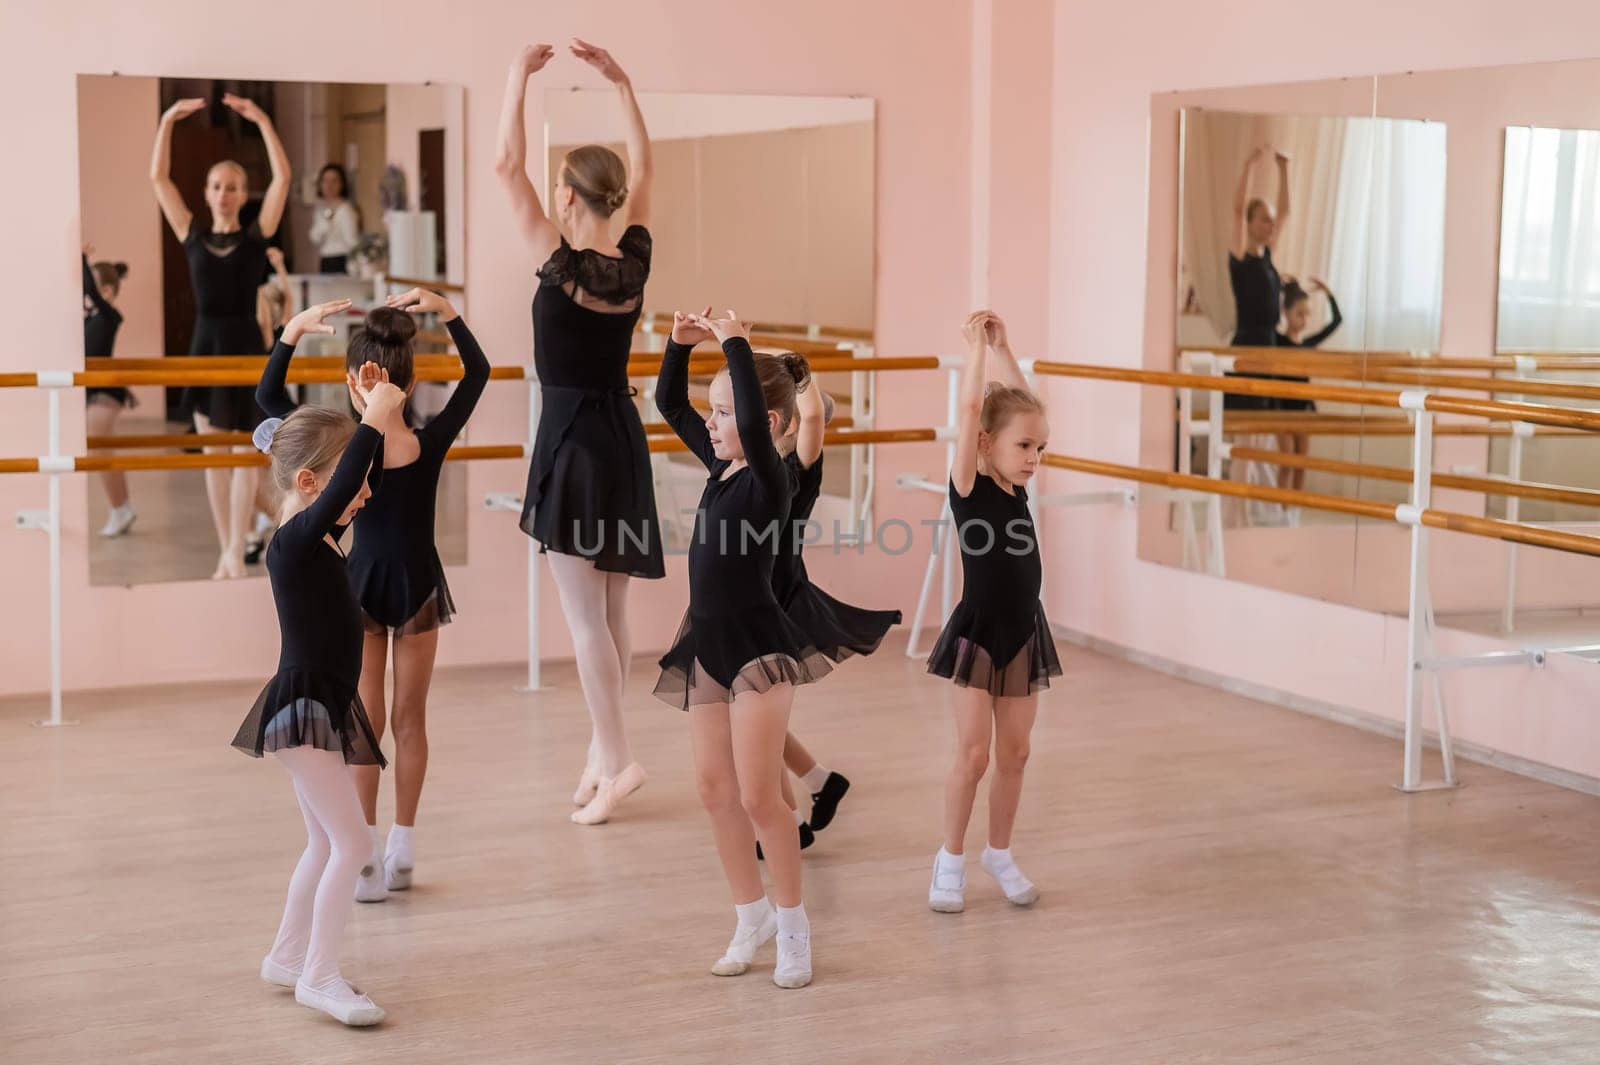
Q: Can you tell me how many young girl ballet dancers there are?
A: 5